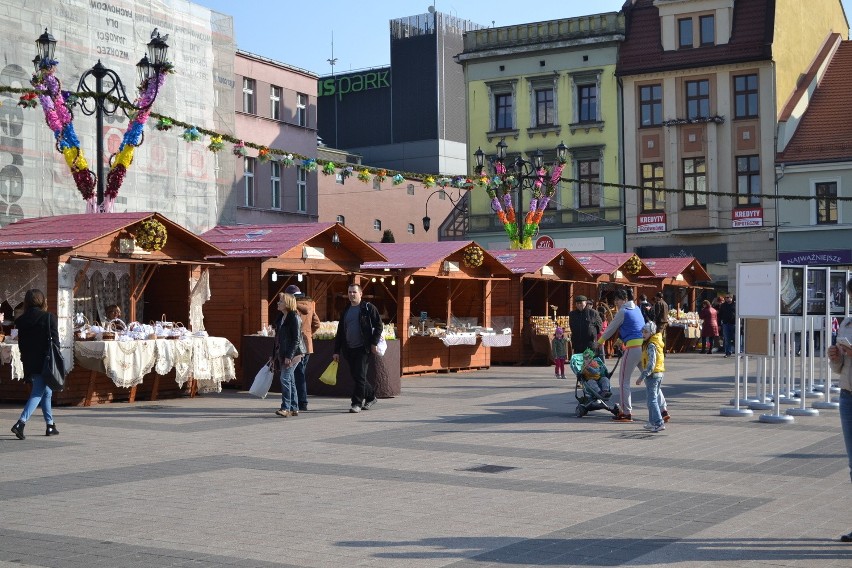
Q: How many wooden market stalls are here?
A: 6